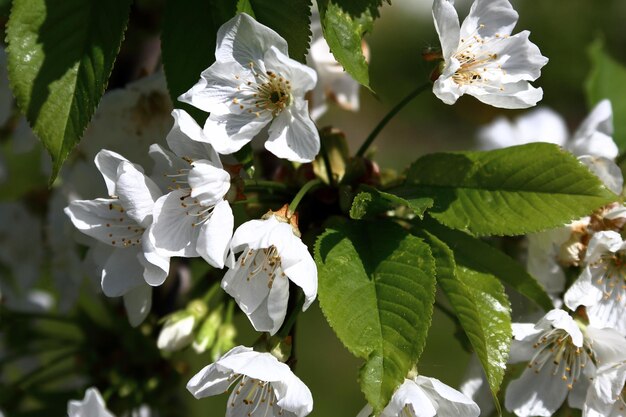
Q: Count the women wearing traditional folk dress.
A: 0